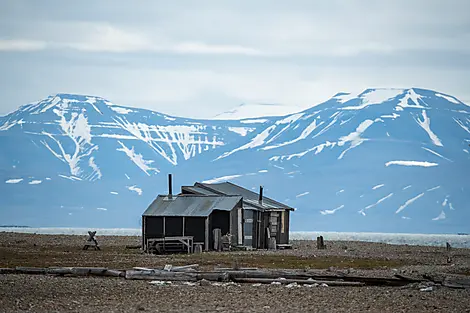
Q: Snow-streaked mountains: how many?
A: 2